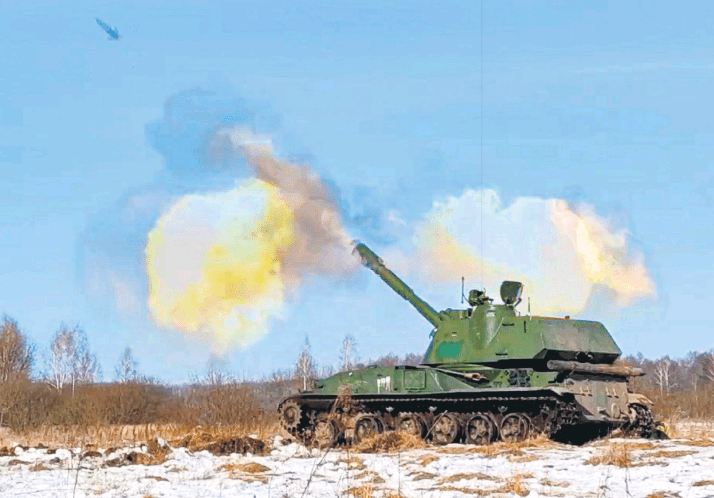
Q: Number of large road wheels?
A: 6